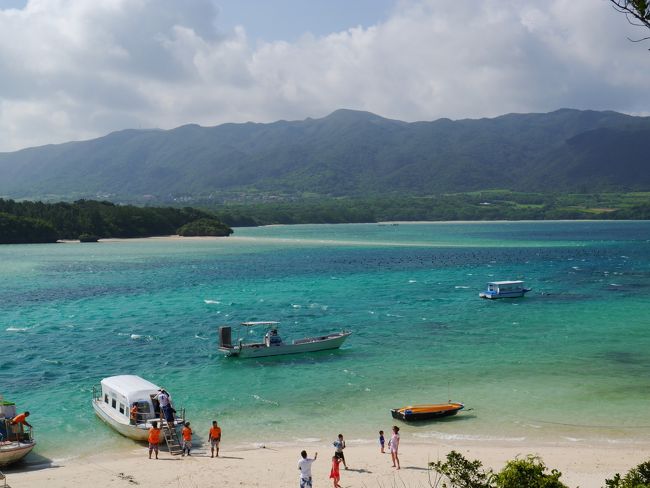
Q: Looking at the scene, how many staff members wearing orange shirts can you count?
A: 5